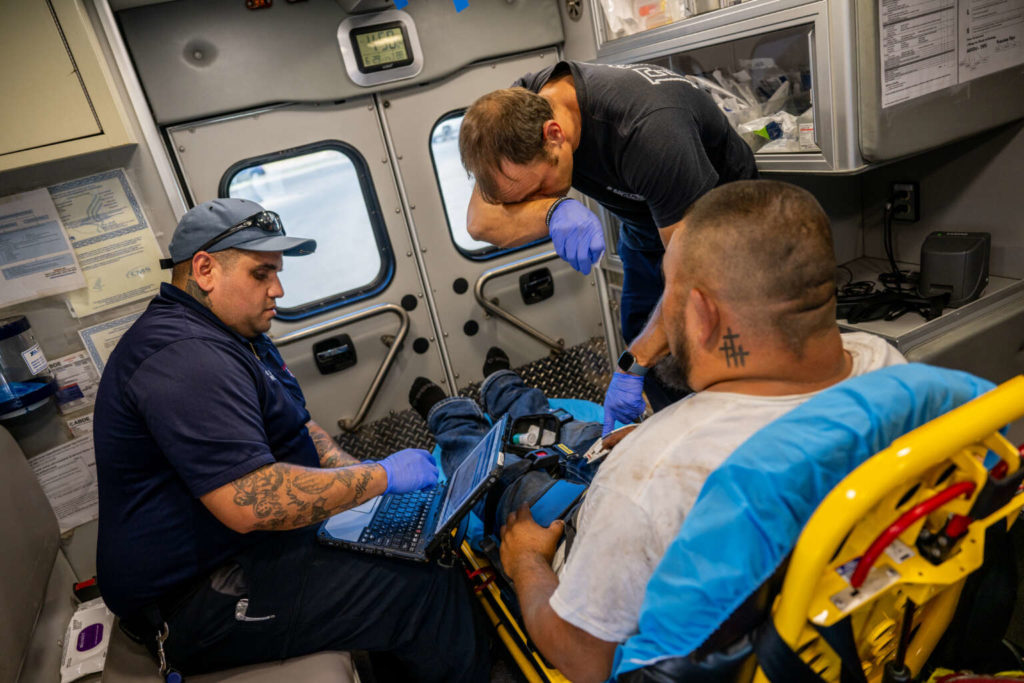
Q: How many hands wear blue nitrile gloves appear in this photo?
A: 3